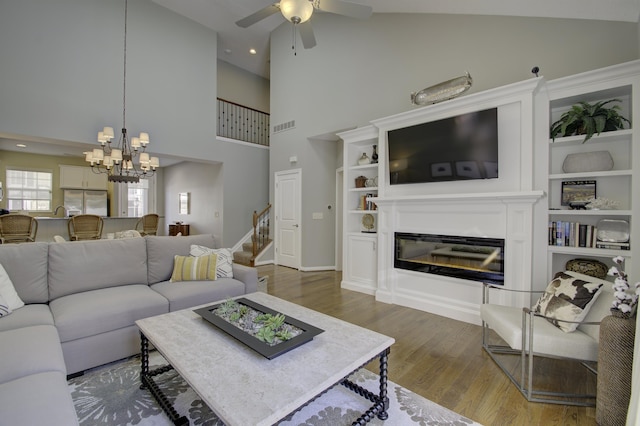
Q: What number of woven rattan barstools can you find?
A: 3